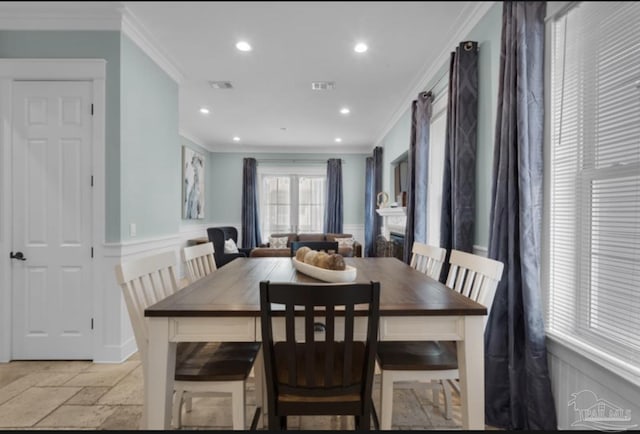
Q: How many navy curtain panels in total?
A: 7